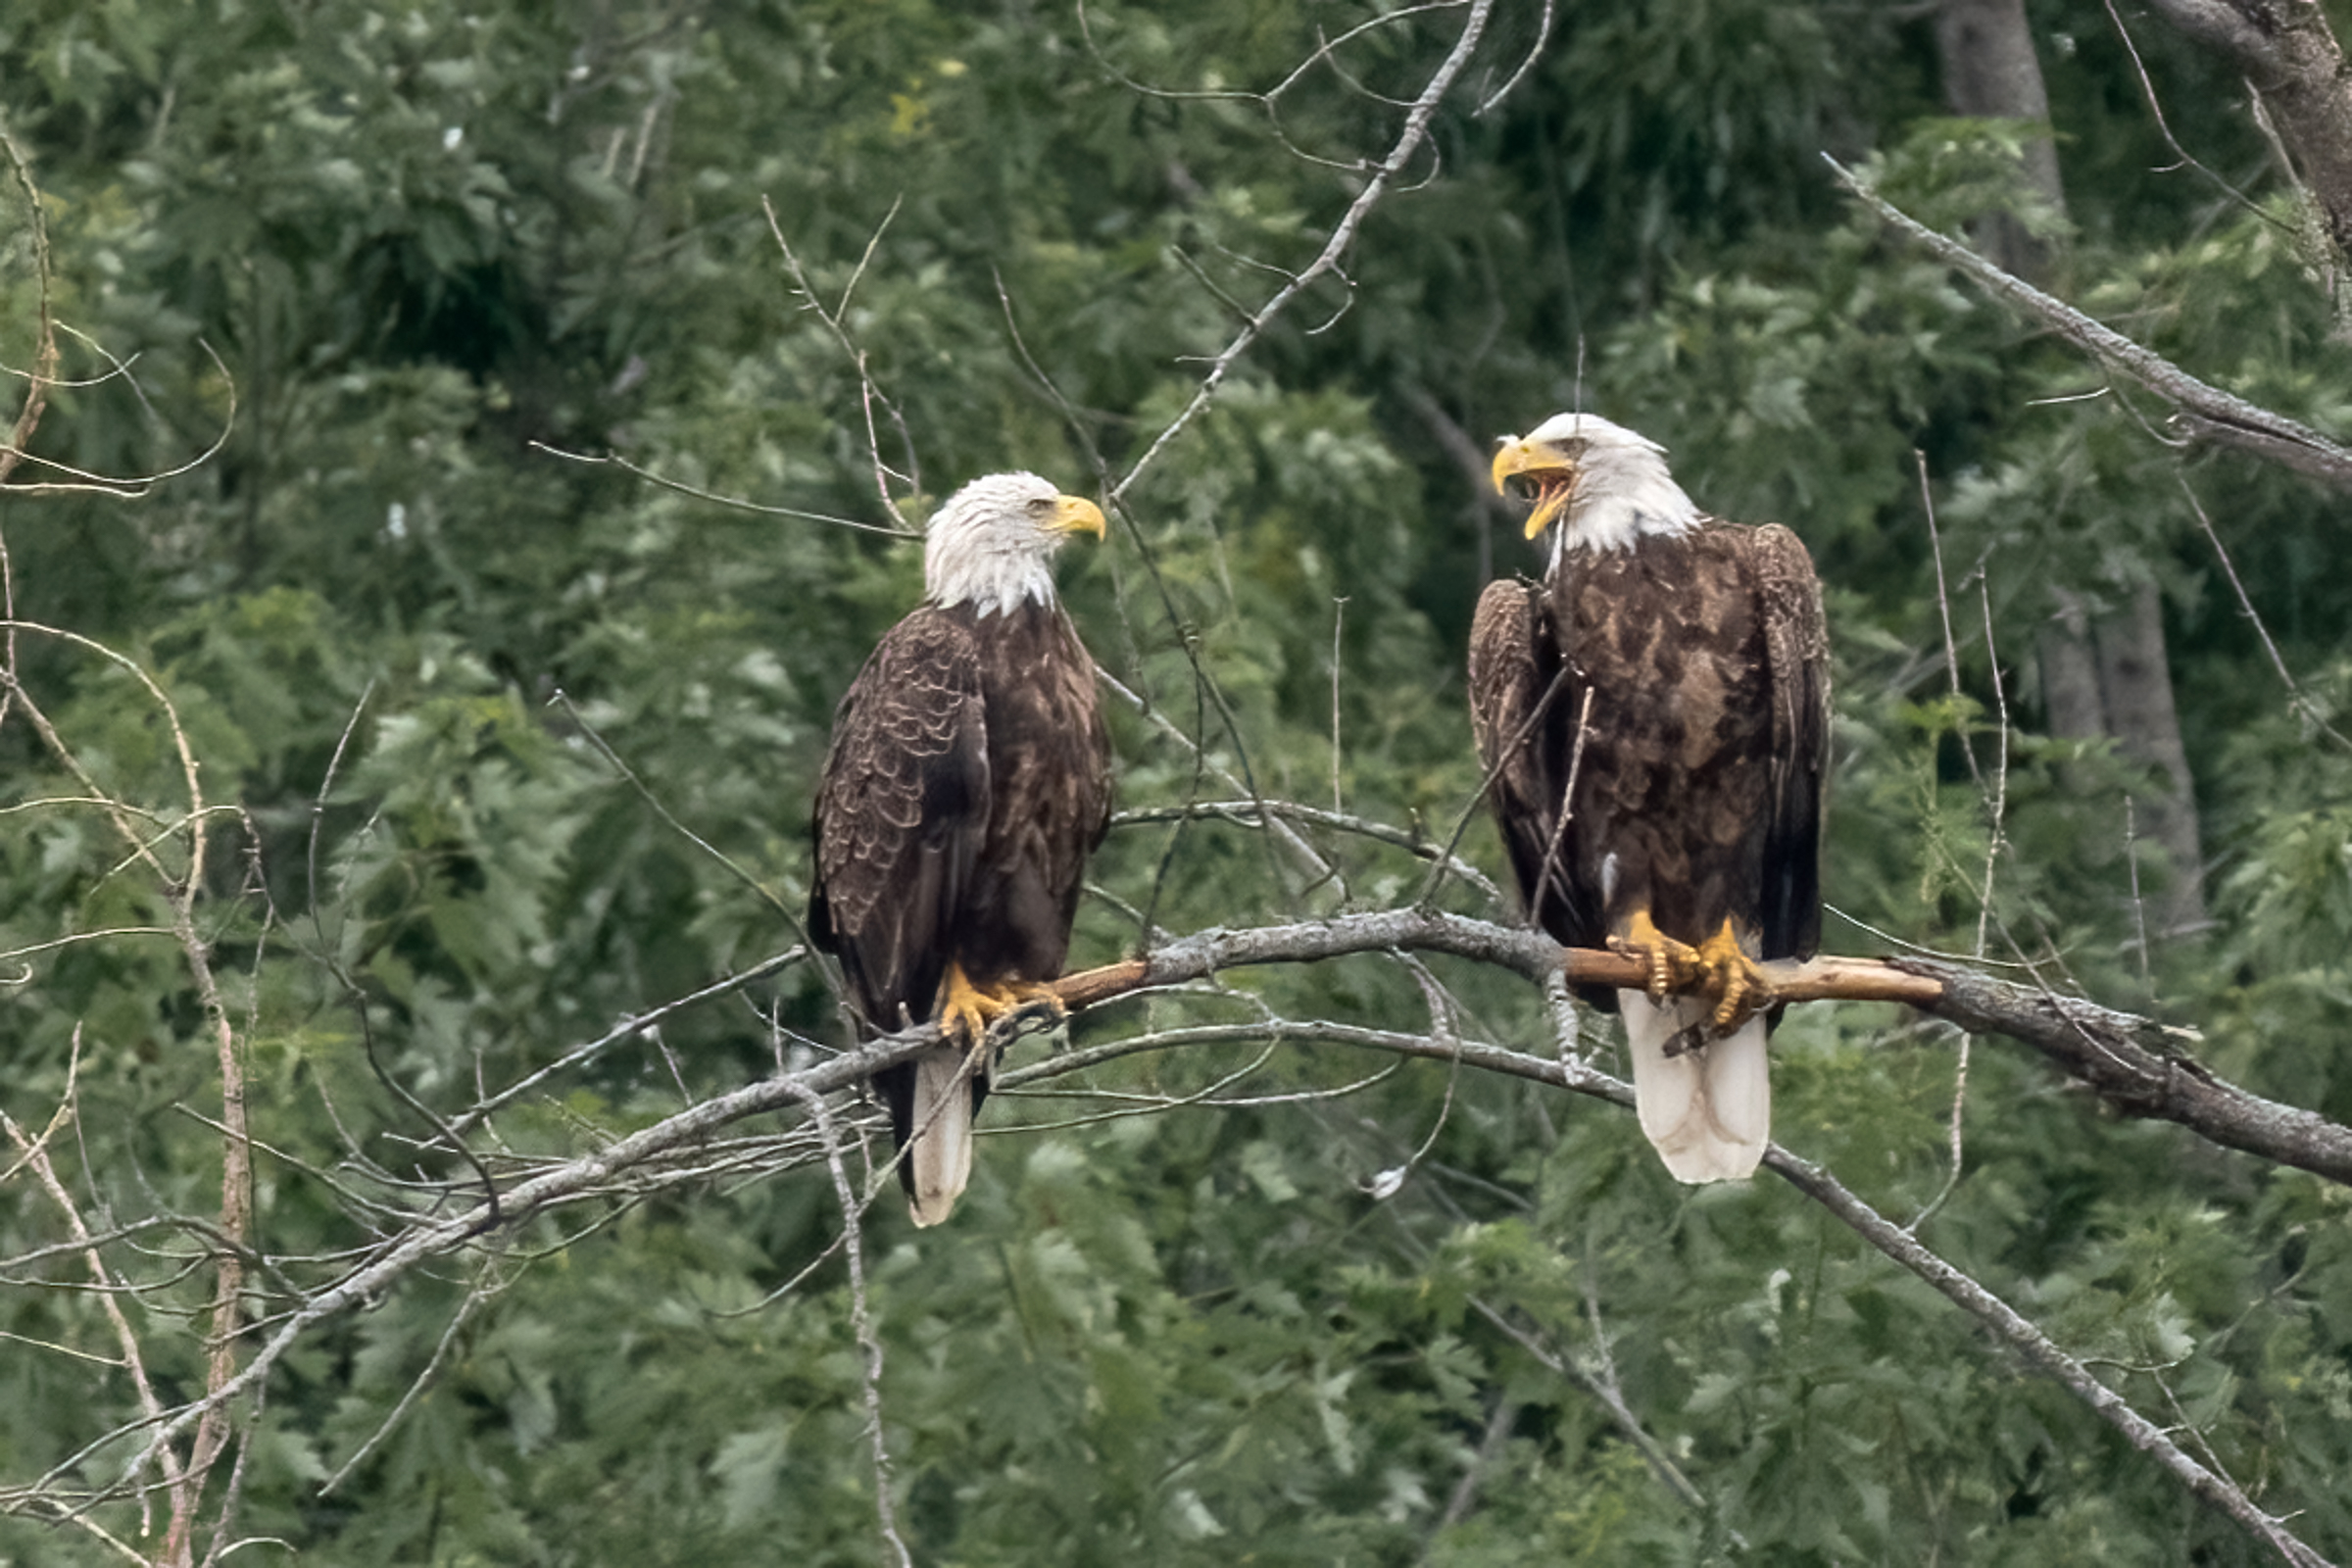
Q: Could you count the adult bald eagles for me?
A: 2